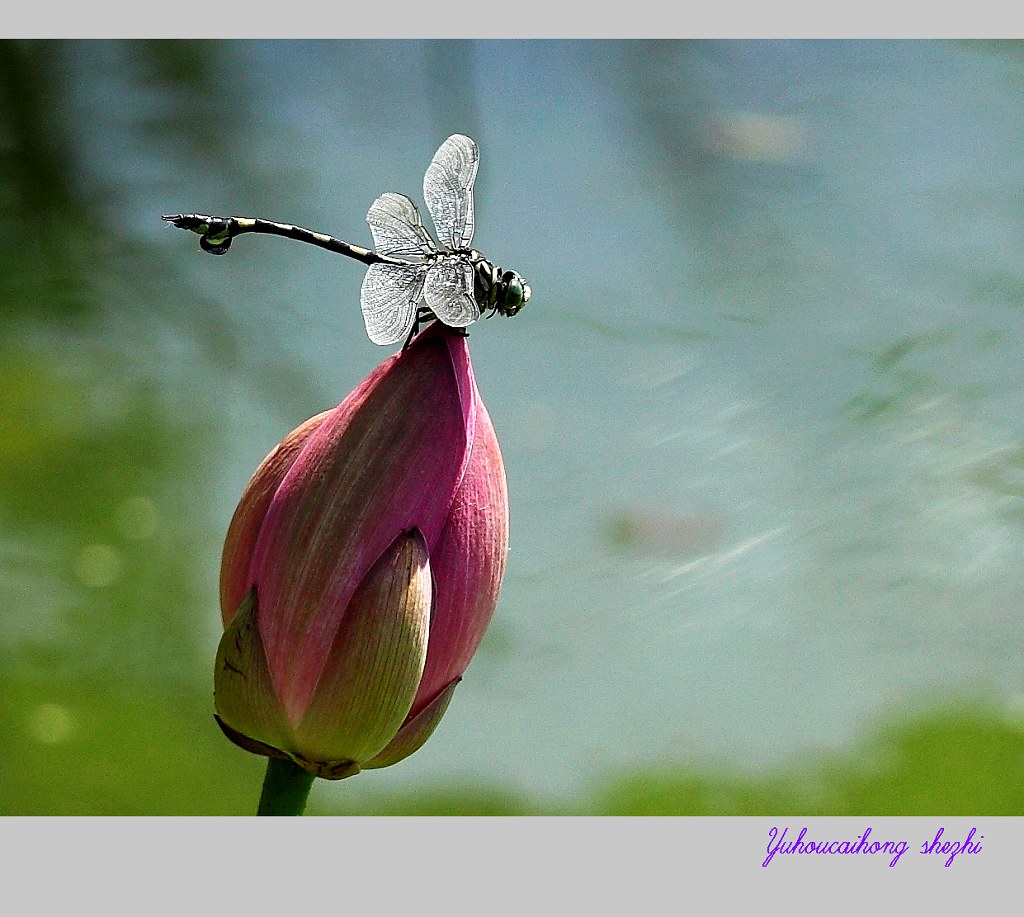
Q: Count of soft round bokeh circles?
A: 3